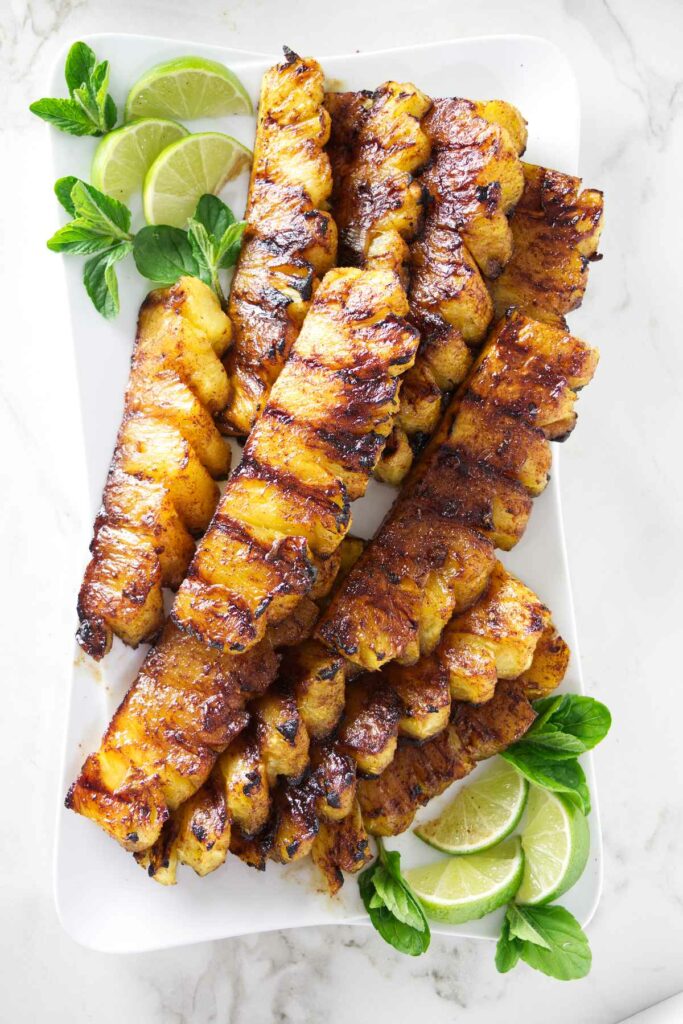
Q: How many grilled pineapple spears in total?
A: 11